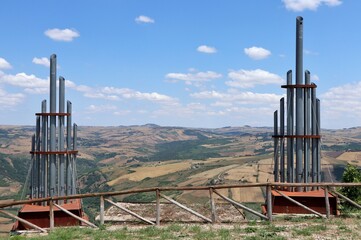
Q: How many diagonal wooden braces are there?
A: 7